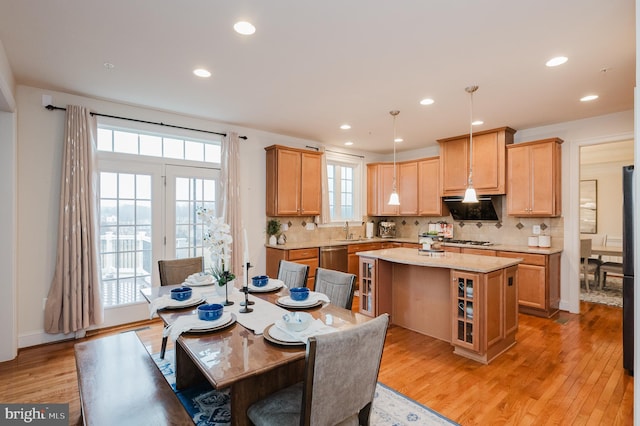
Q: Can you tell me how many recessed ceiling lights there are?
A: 9